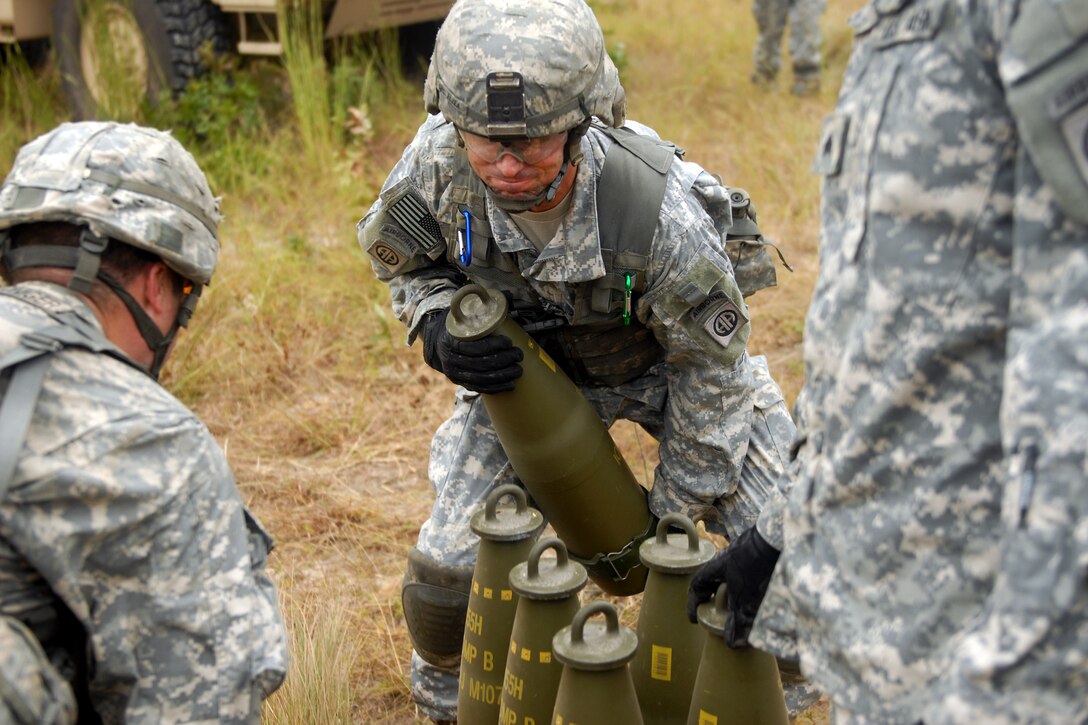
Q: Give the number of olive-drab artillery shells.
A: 6